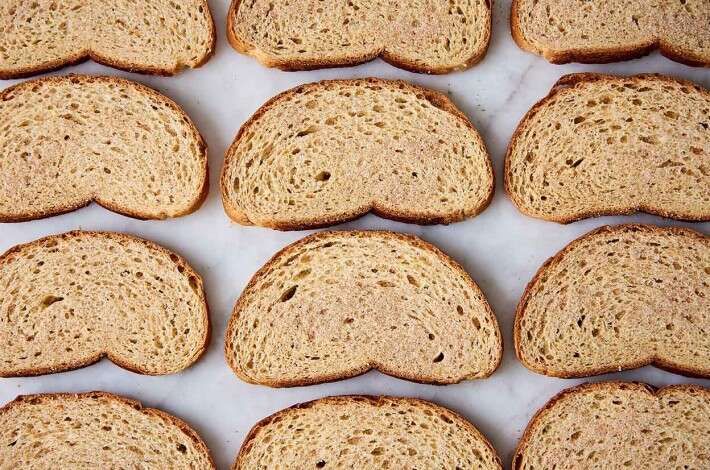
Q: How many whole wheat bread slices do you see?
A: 12